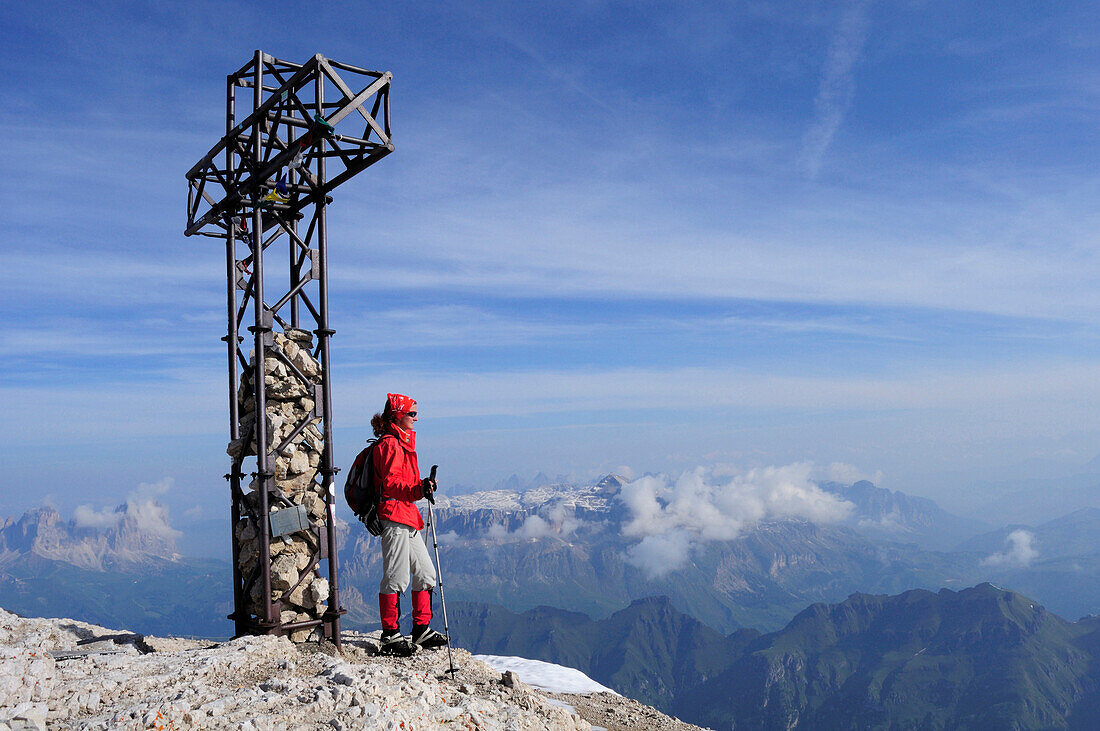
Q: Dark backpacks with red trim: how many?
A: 1